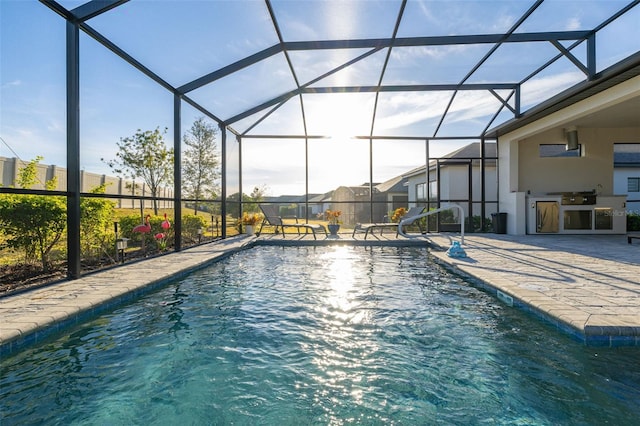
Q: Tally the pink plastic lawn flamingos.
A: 3